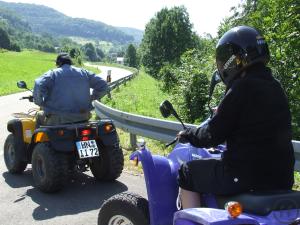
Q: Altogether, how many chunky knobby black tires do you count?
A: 4